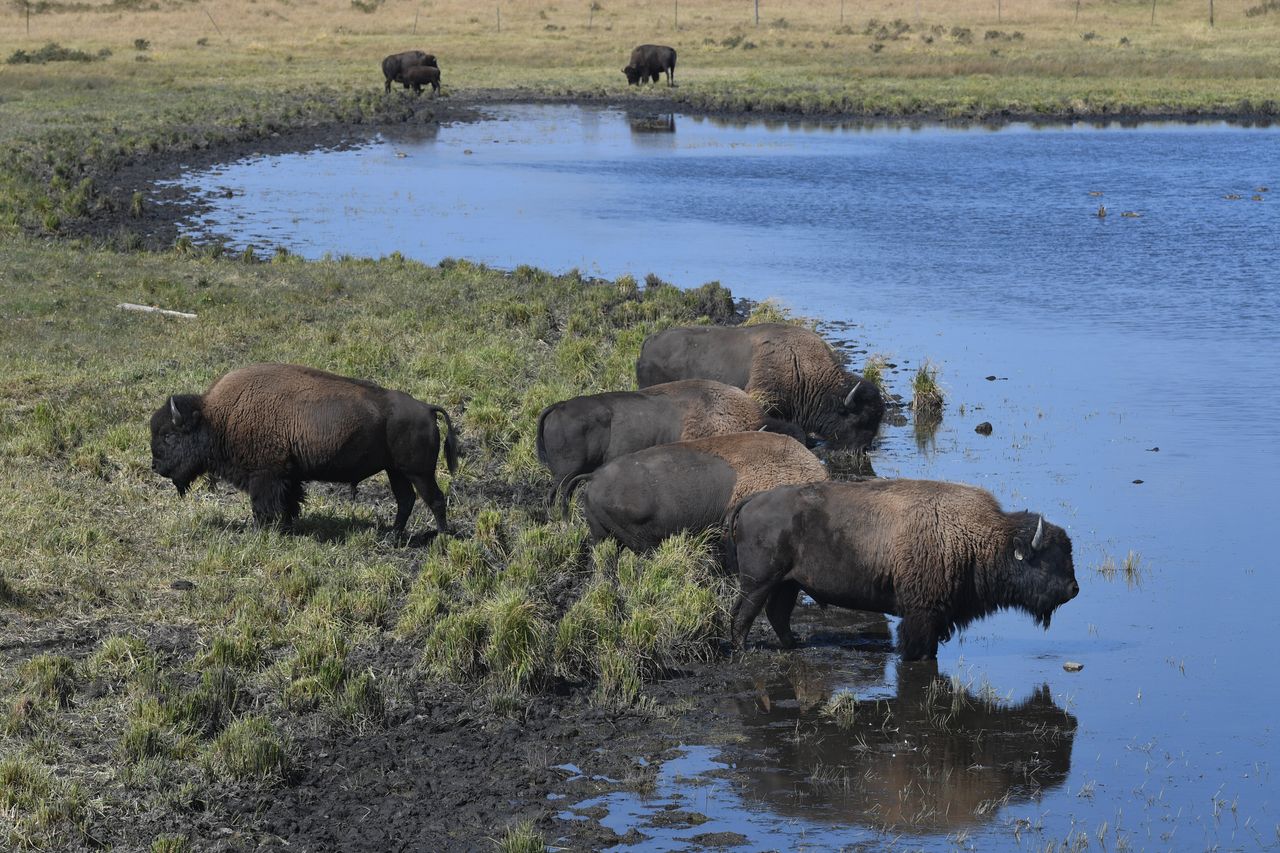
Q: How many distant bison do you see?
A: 3